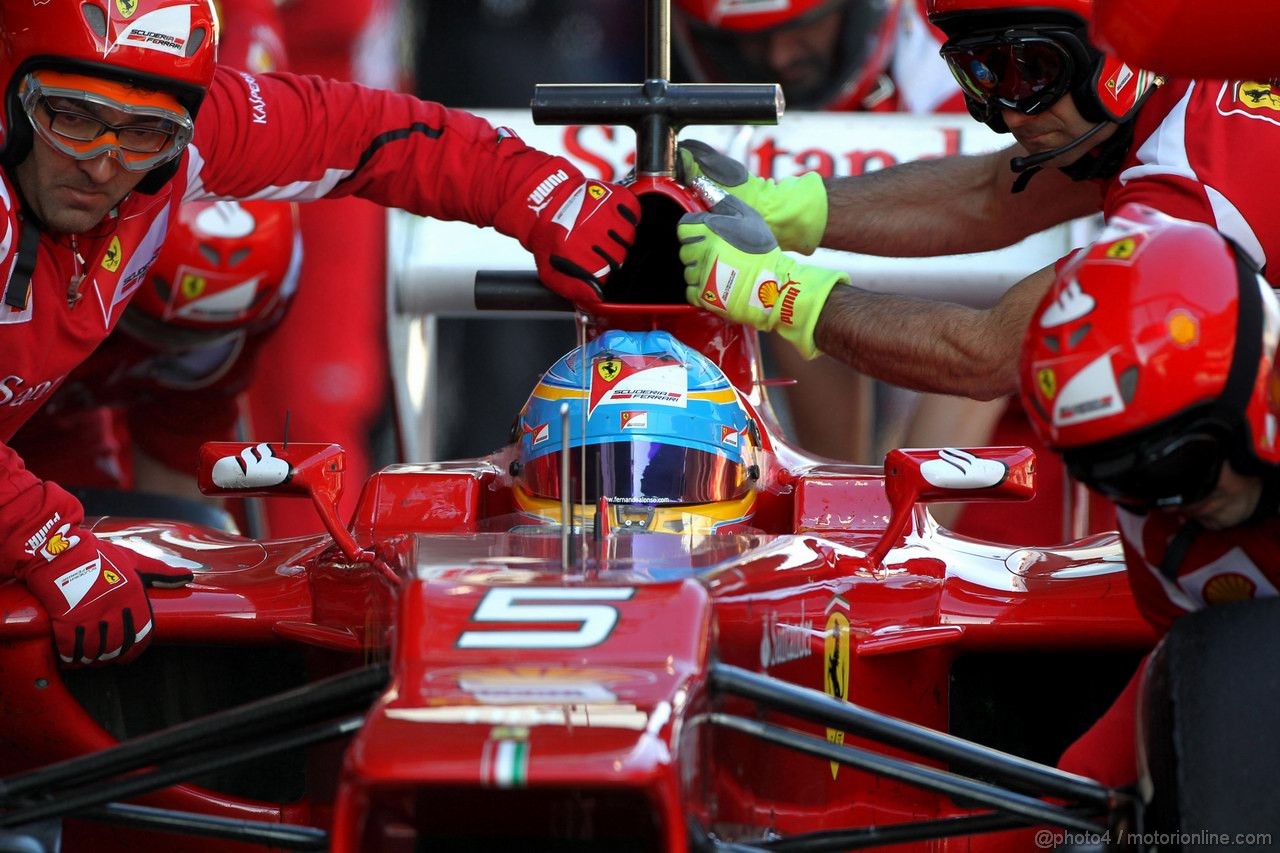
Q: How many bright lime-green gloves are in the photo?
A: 2